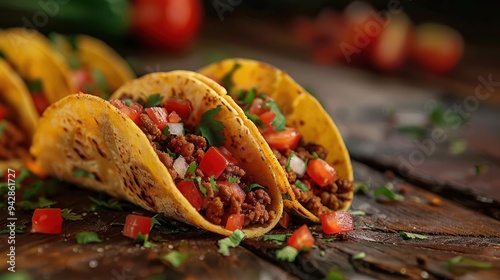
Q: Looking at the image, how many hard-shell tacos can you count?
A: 5